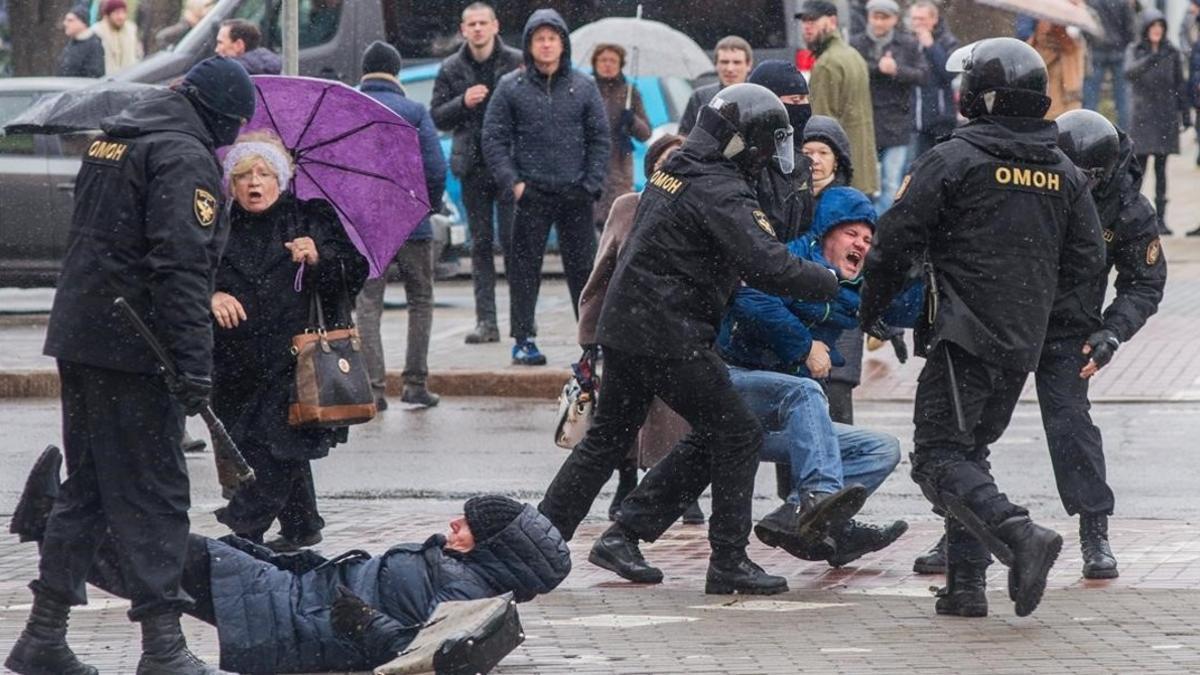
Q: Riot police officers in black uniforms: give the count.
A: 5